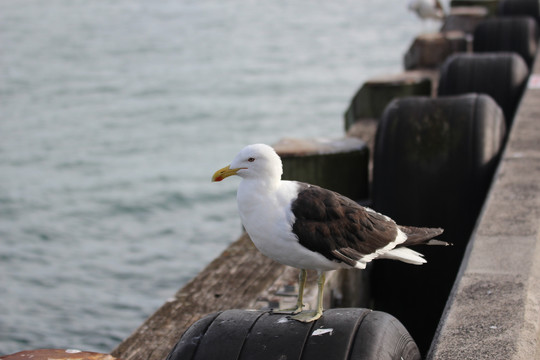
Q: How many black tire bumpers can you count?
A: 5